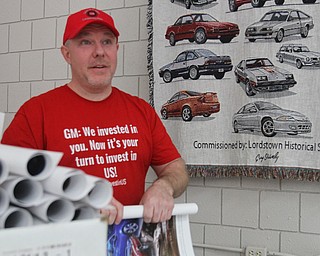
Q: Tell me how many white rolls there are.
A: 9